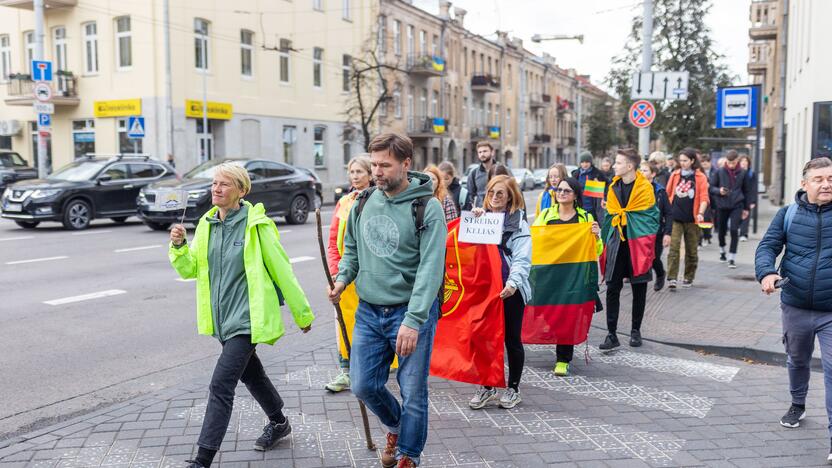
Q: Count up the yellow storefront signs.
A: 2